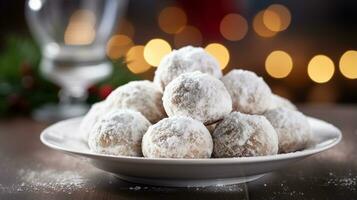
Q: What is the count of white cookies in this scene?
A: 10